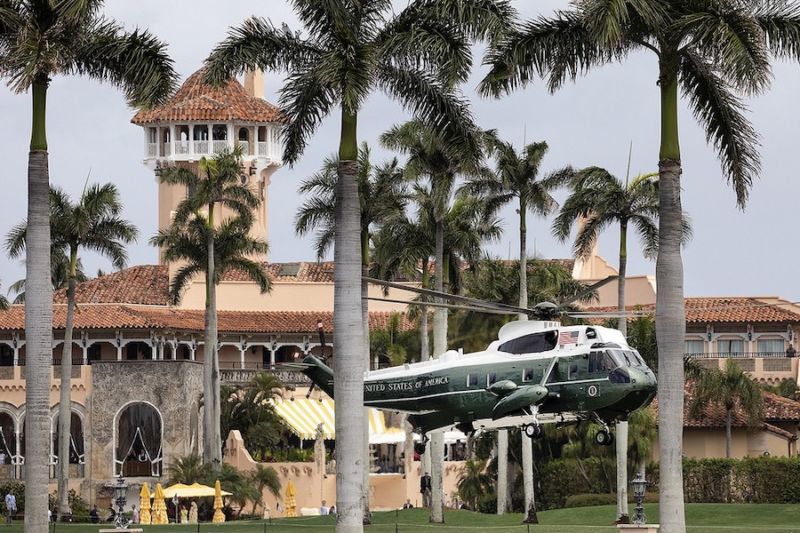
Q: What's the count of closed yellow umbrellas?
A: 4